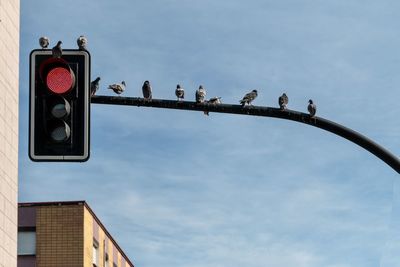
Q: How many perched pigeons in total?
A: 12